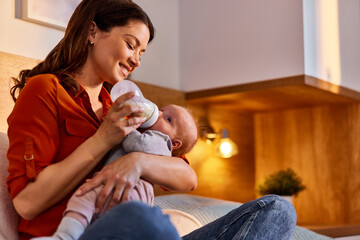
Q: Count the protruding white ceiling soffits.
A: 1